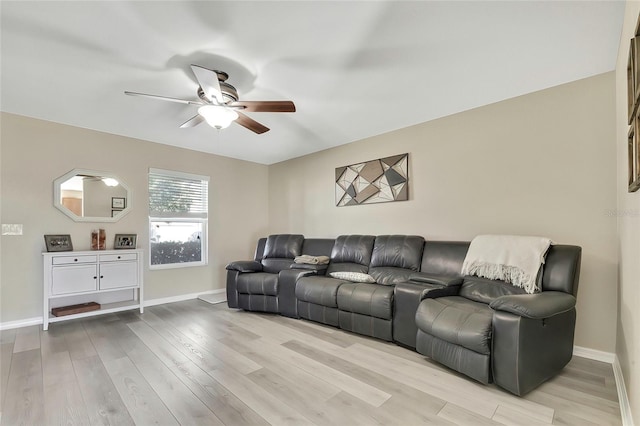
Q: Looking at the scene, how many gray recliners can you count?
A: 4